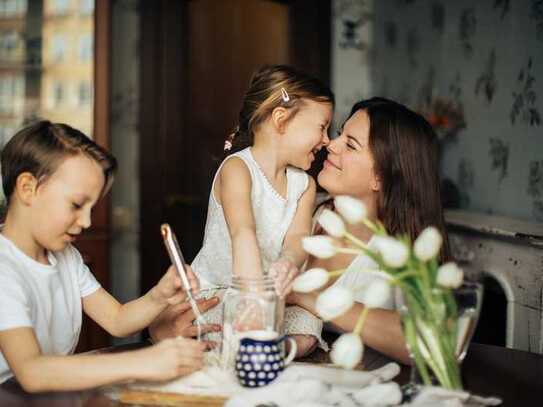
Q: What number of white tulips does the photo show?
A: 10